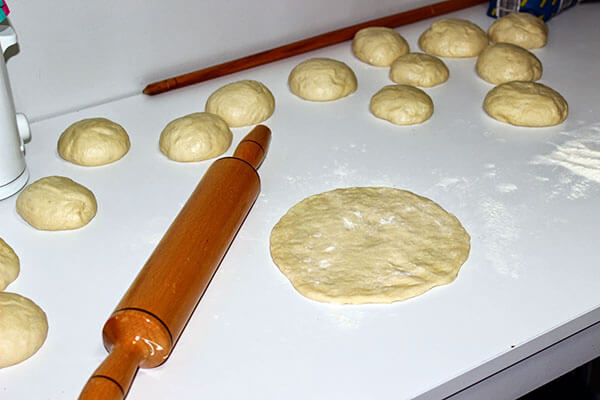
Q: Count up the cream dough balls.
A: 14